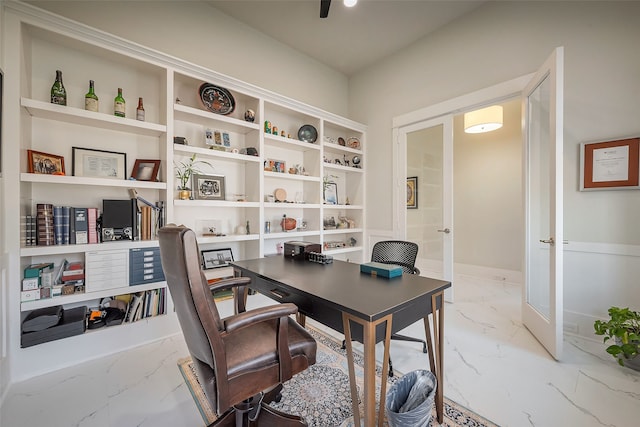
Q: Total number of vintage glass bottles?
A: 4